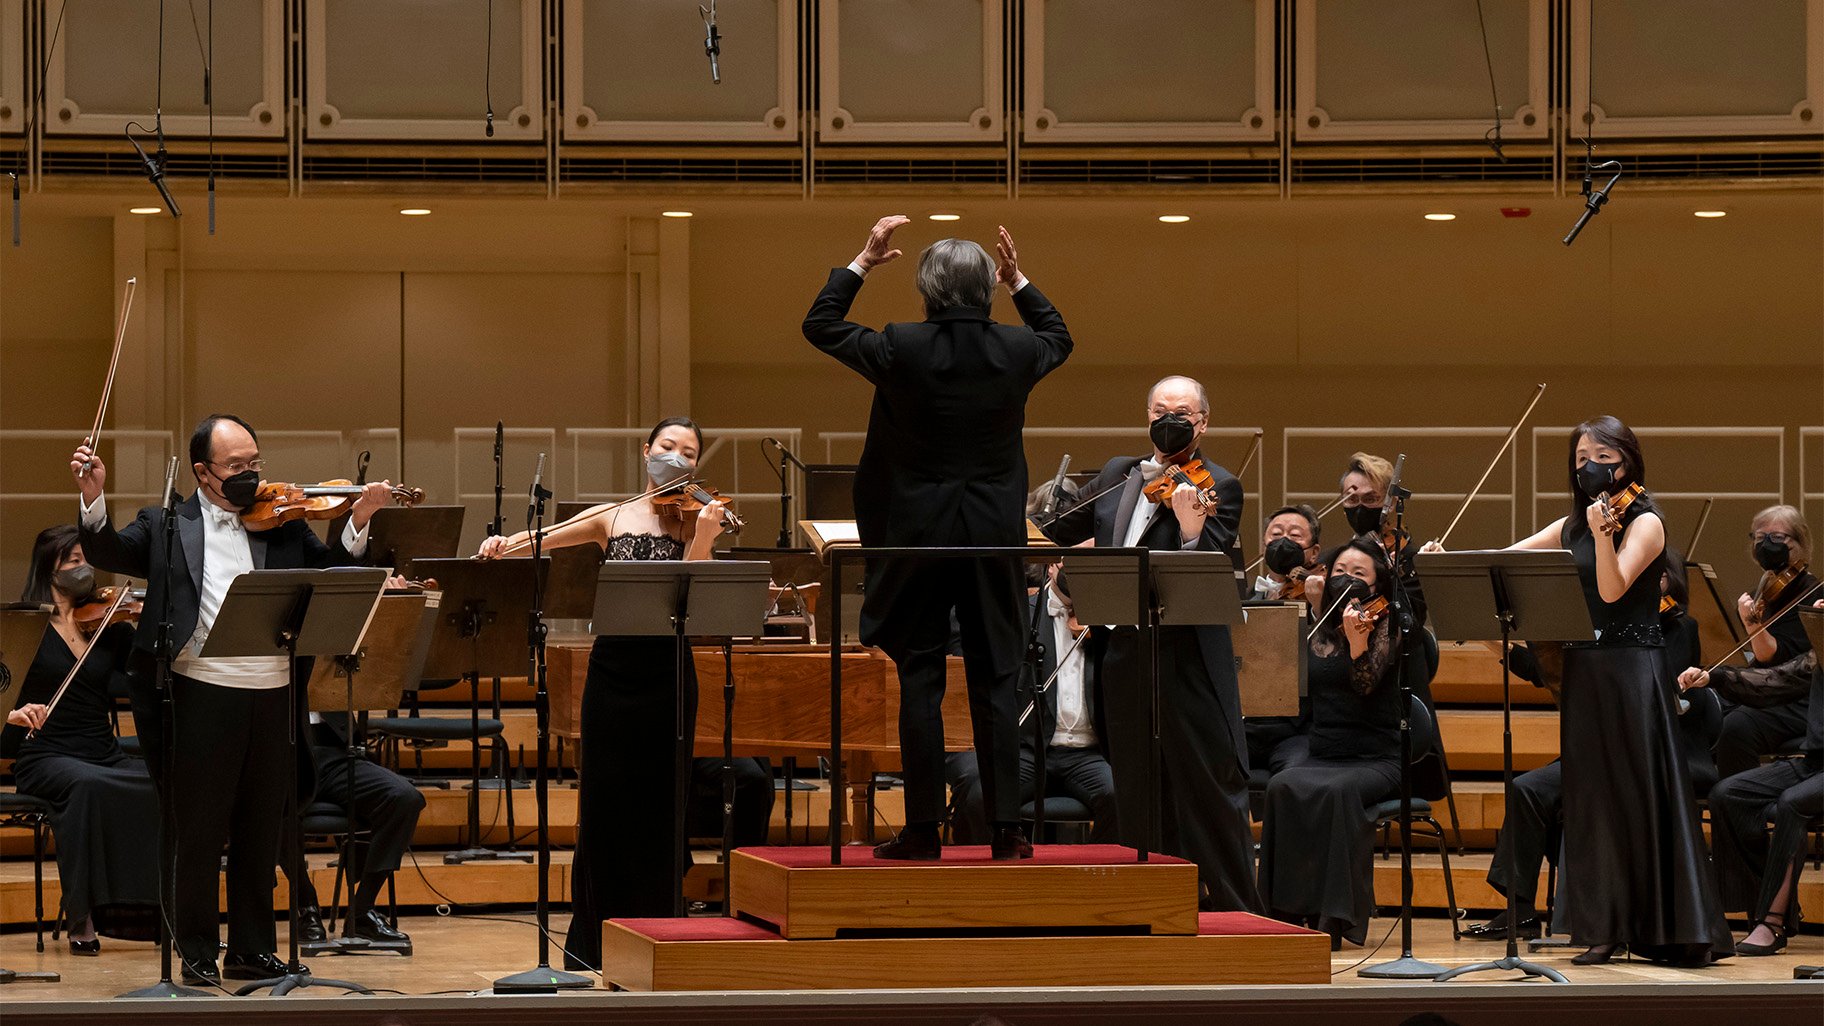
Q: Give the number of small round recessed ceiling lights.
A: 7